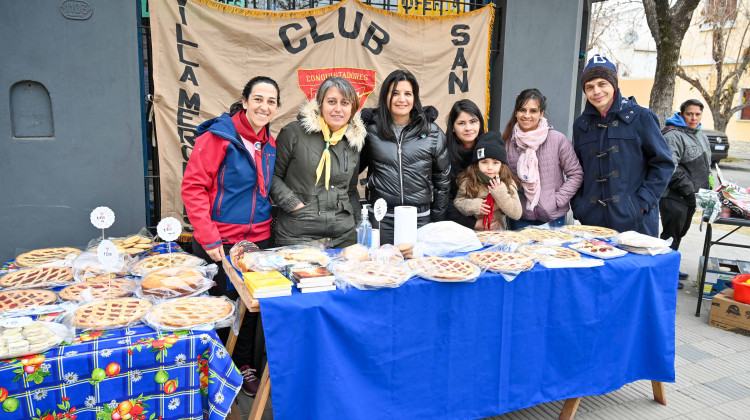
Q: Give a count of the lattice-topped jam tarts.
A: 14